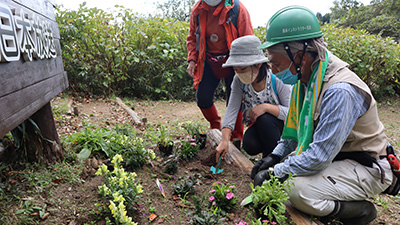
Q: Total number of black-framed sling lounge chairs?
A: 0